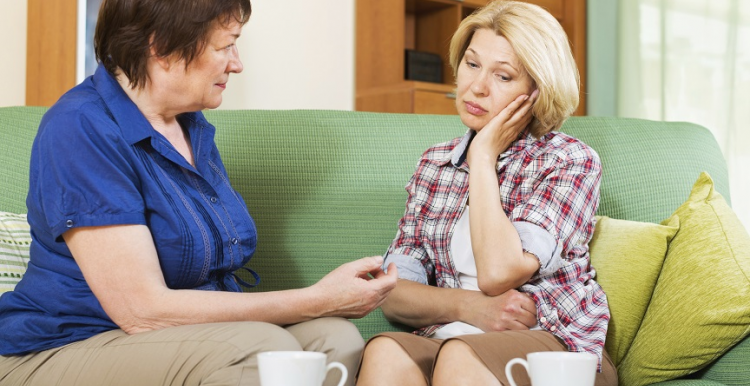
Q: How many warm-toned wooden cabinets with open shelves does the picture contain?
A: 1